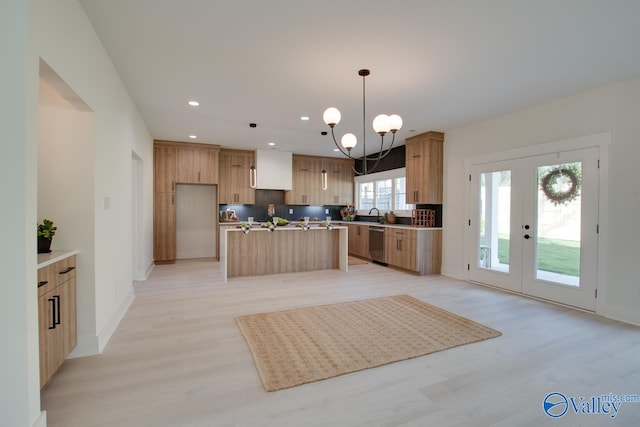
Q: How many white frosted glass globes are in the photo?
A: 4